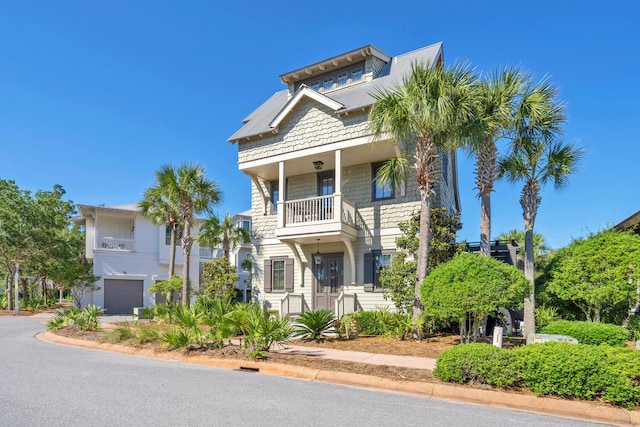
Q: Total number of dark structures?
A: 1